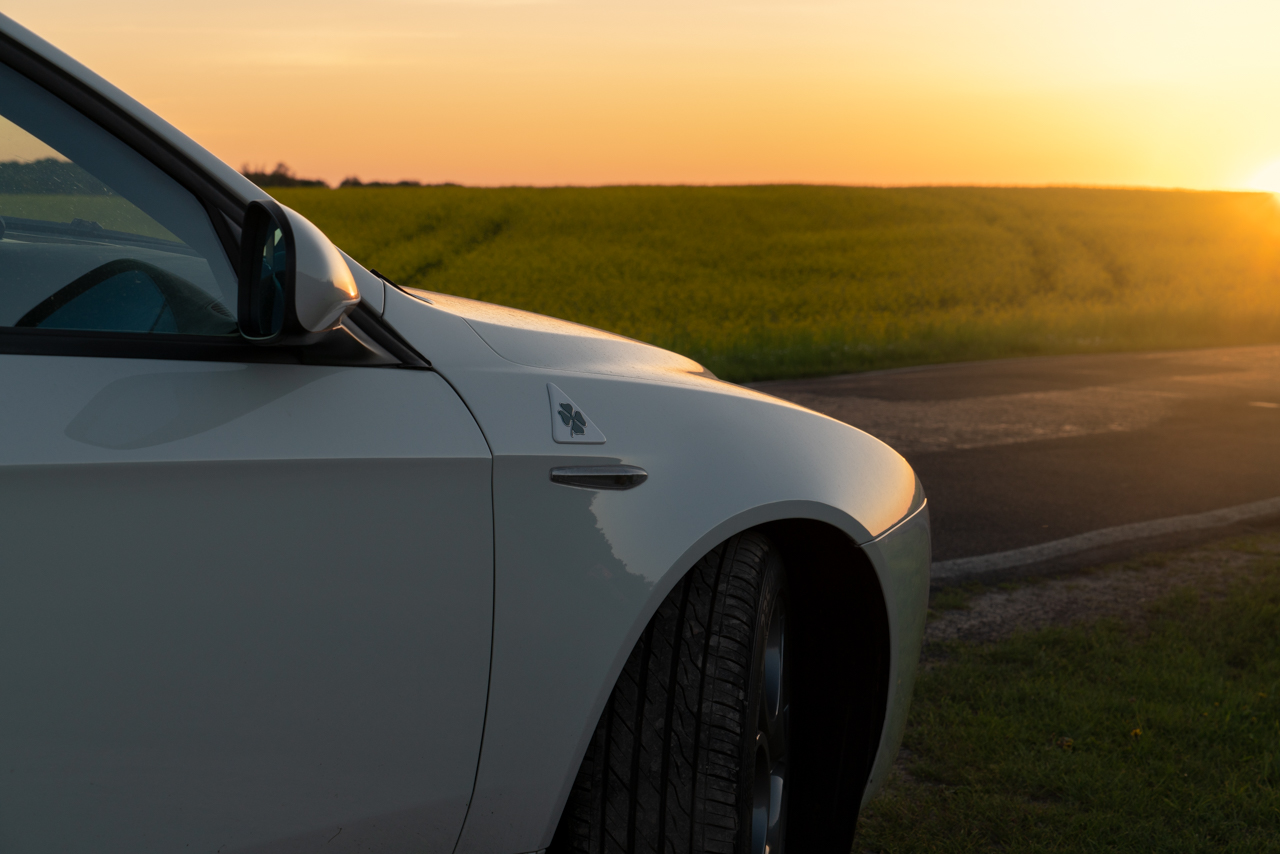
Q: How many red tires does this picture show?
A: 0